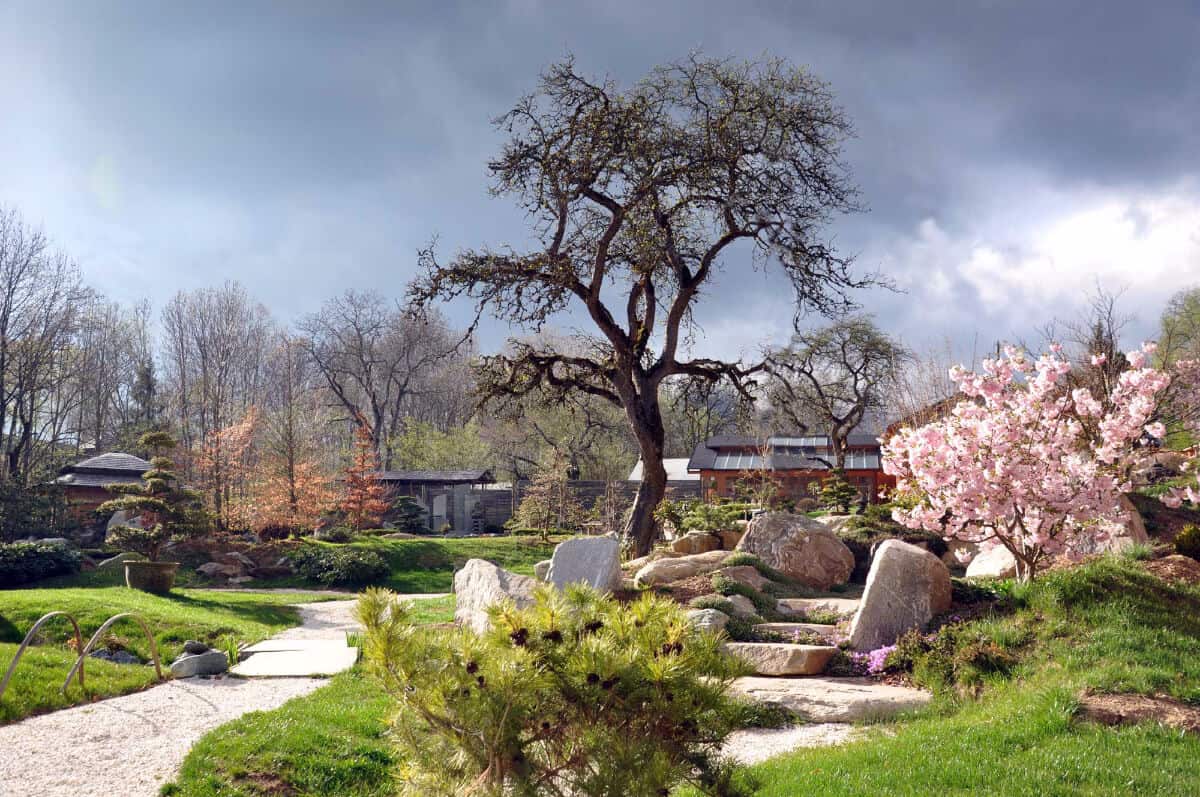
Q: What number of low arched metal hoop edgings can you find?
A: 2